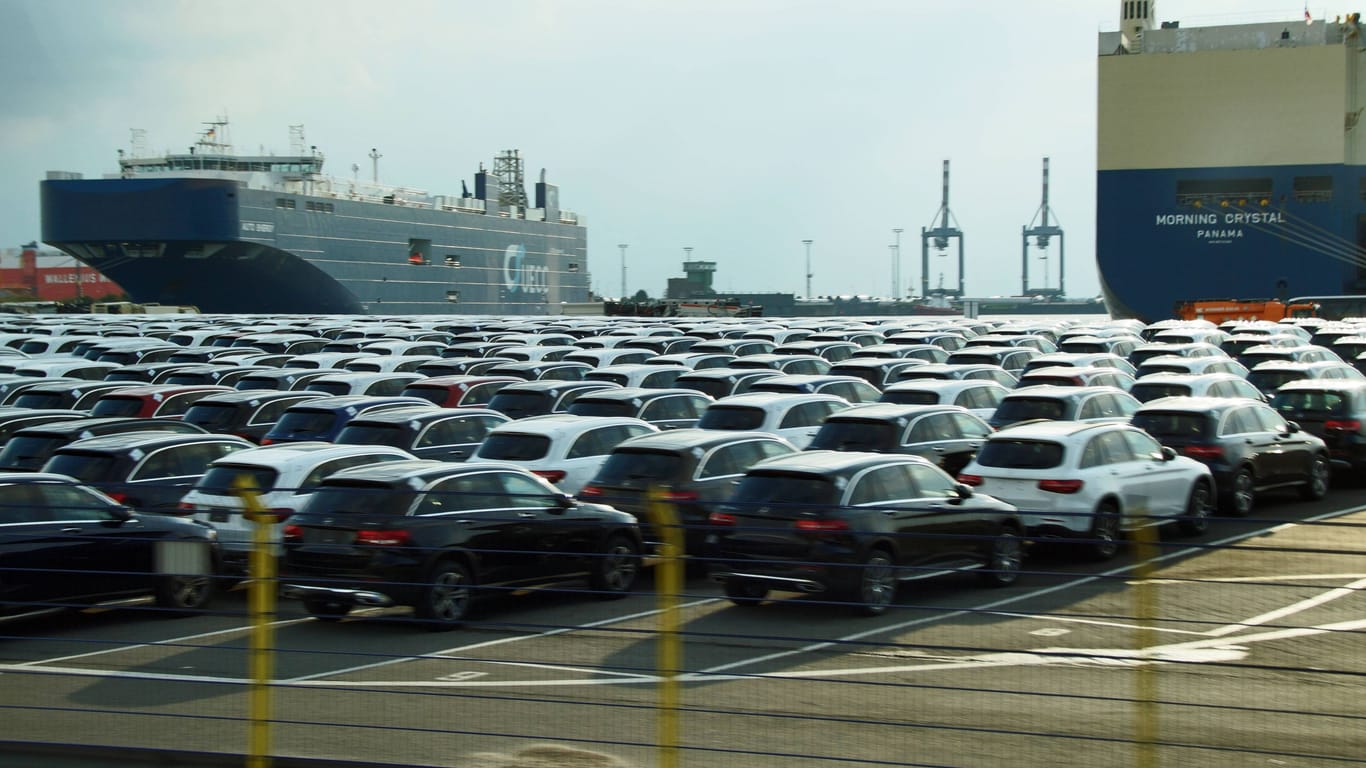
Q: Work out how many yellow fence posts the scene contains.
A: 3